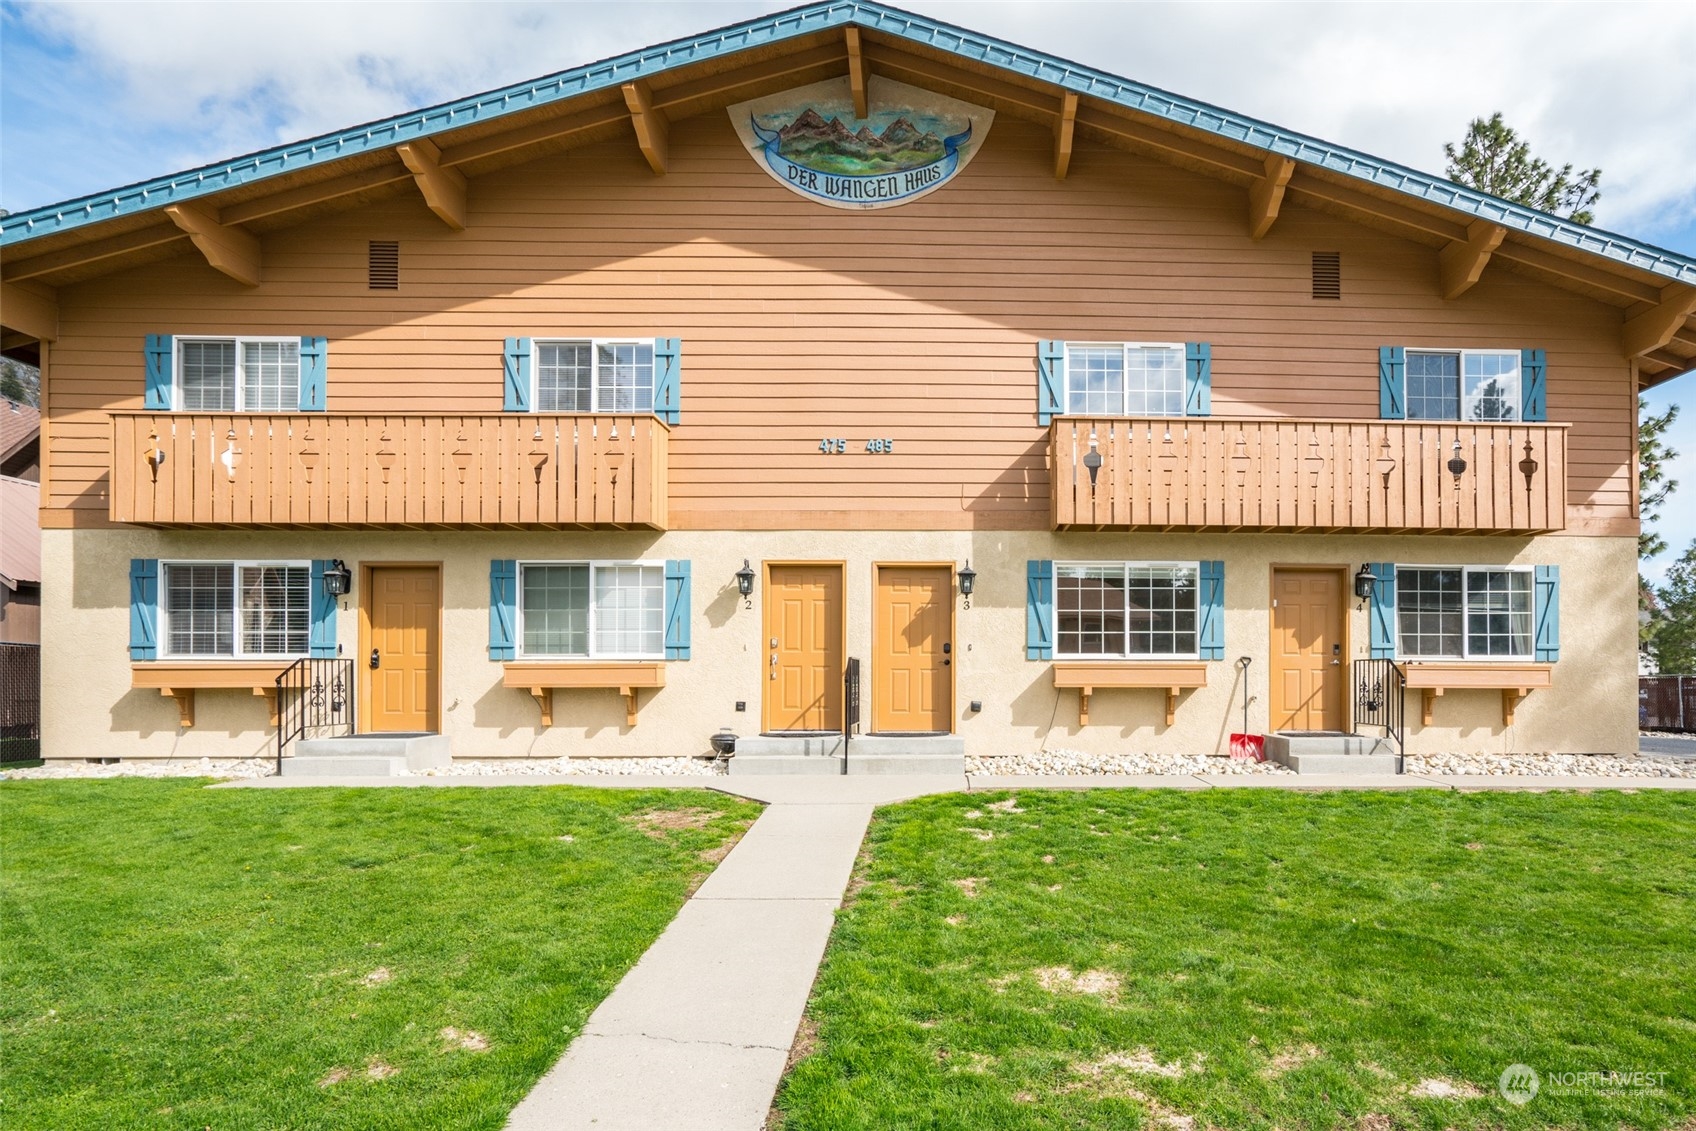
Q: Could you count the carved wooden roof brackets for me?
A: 9